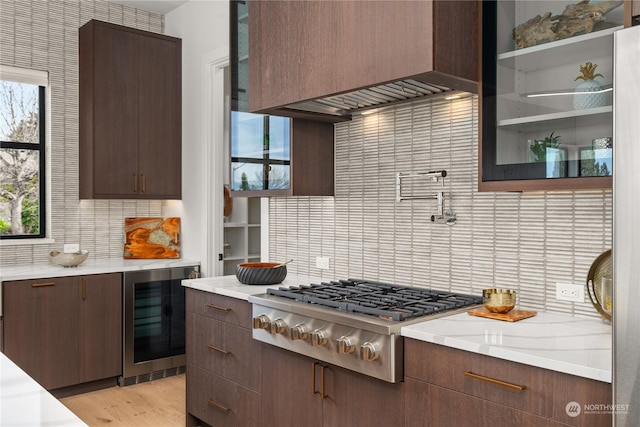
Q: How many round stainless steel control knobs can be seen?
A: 6